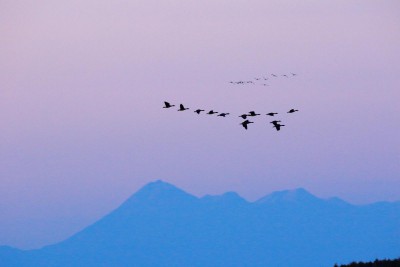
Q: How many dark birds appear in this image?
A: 12